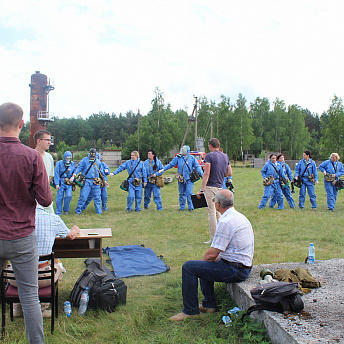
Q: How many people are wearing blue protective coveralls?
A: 11